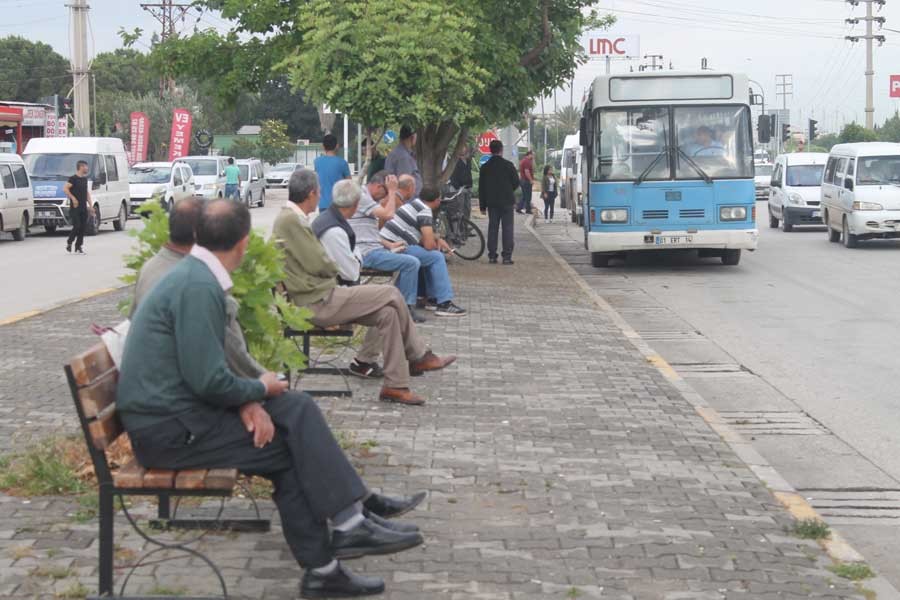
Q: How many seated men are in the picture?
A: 7